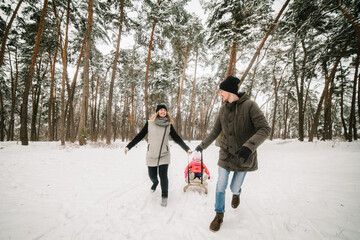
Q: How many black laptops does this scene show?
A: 0